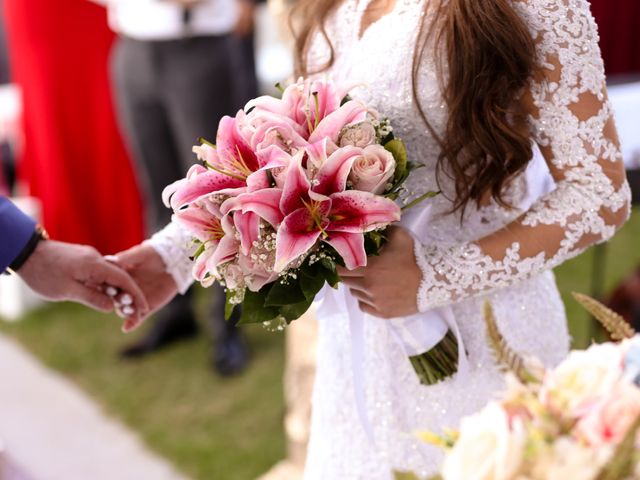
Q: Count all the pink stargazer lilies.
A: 4